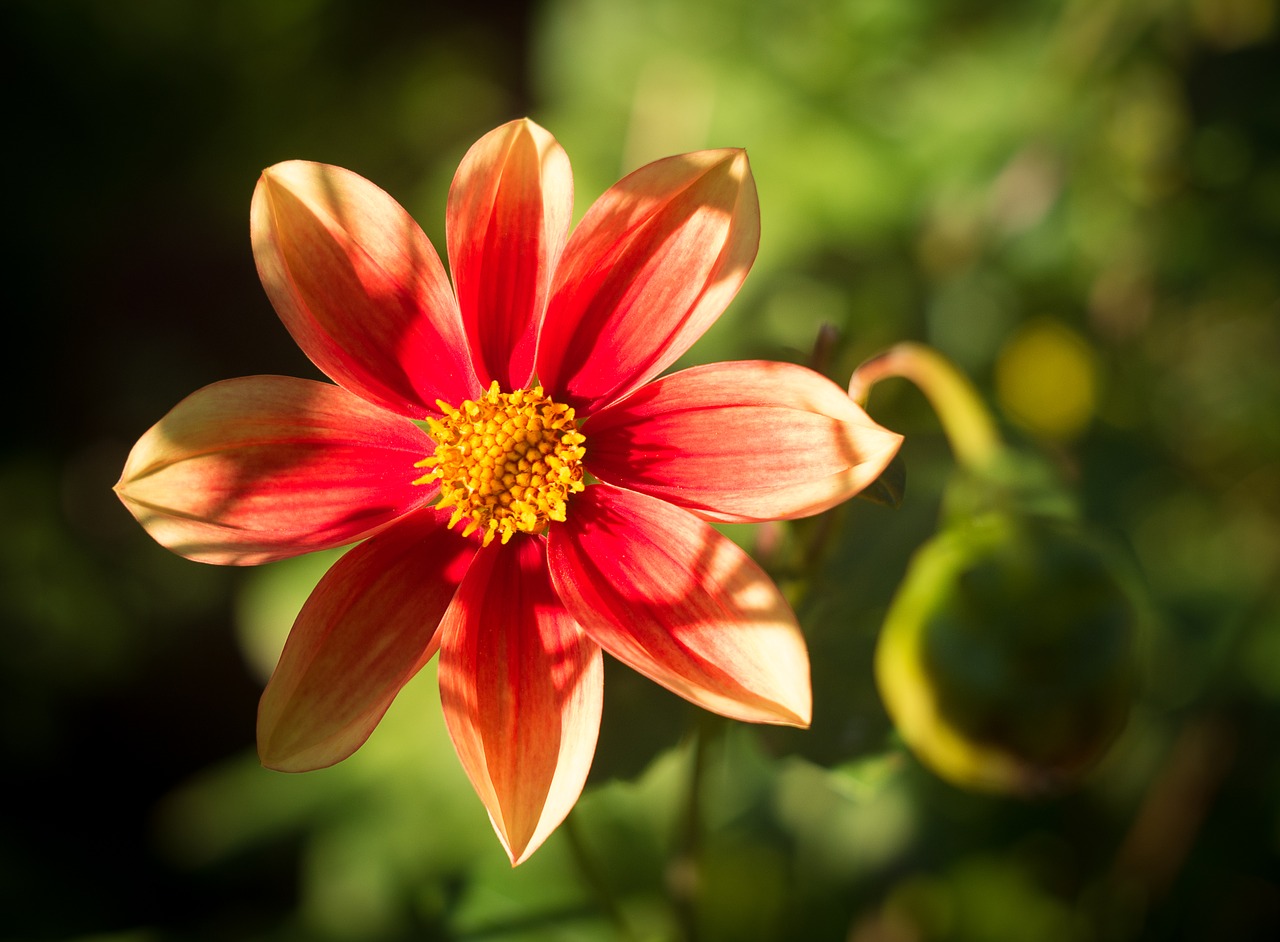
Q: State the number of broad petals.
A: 8